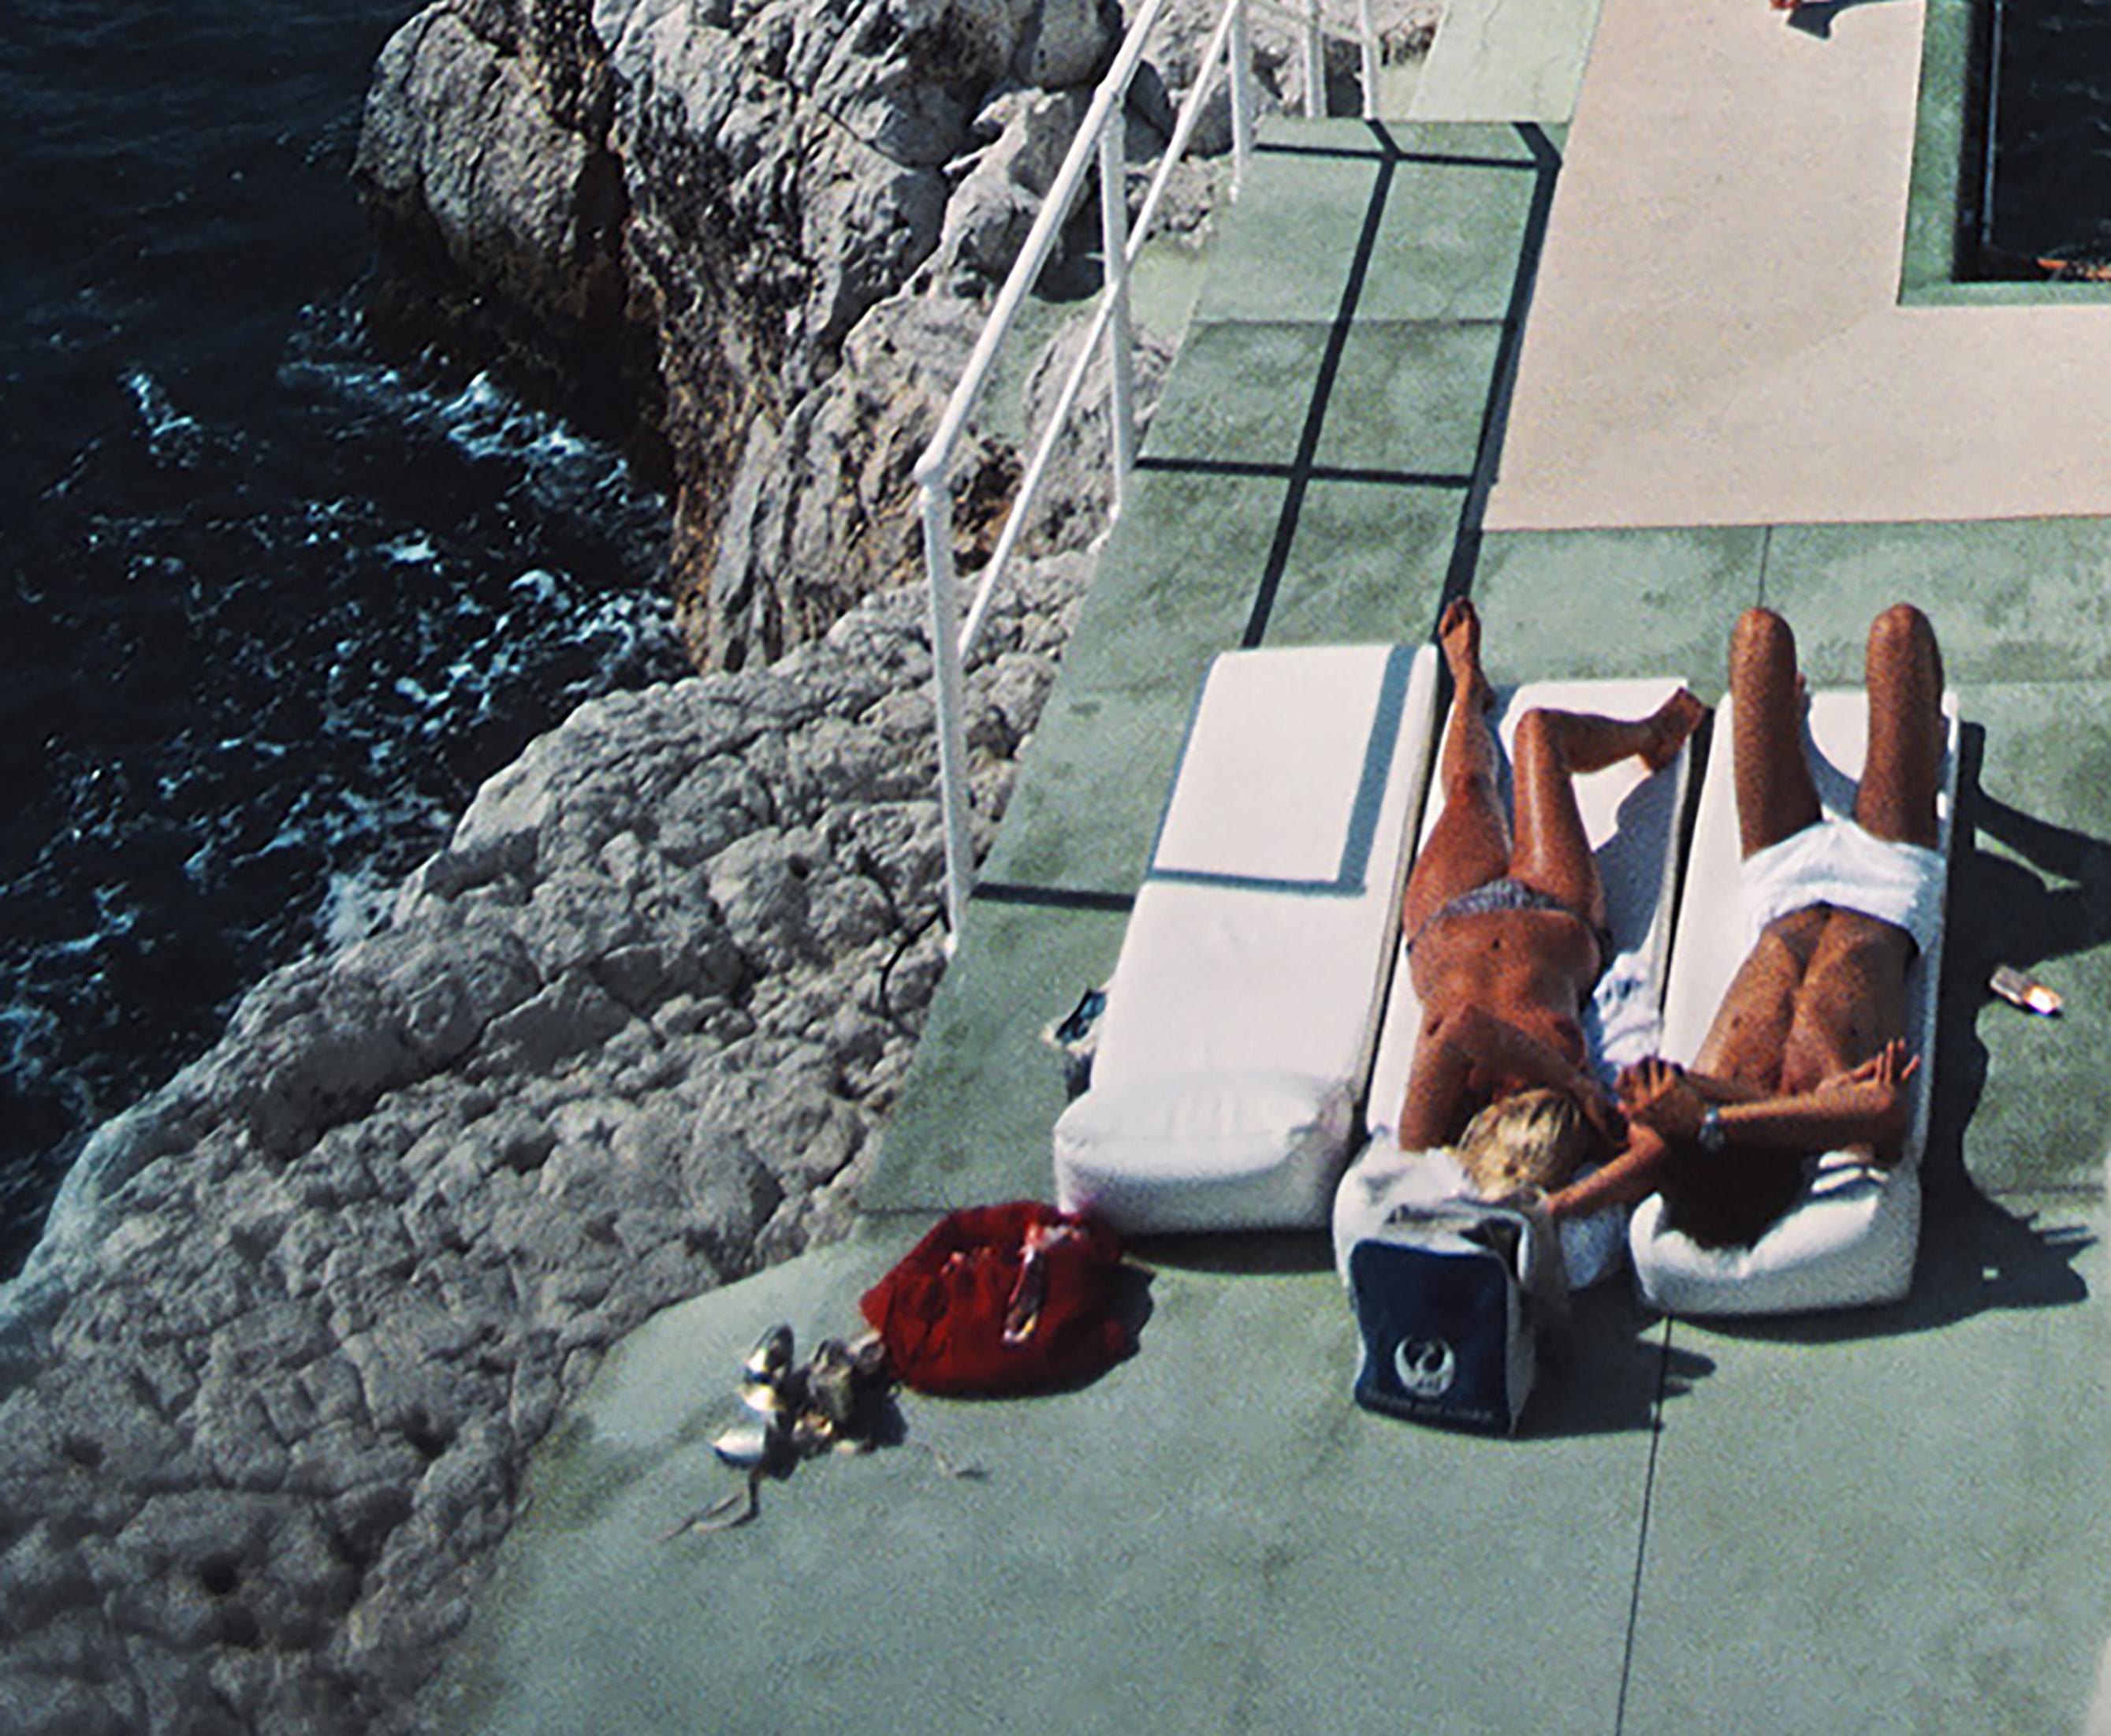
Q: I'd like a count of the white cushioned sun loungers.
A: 3